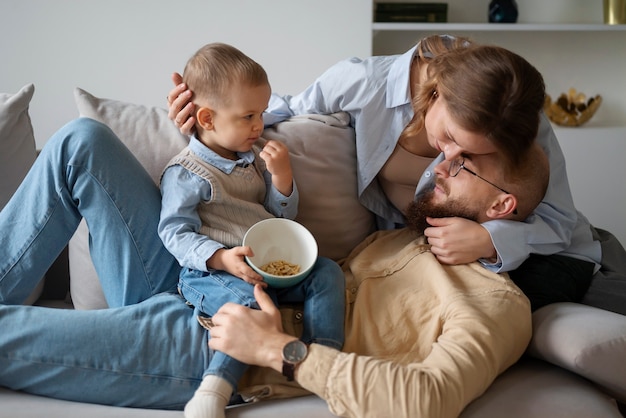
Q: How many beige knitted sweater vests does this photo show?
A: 1